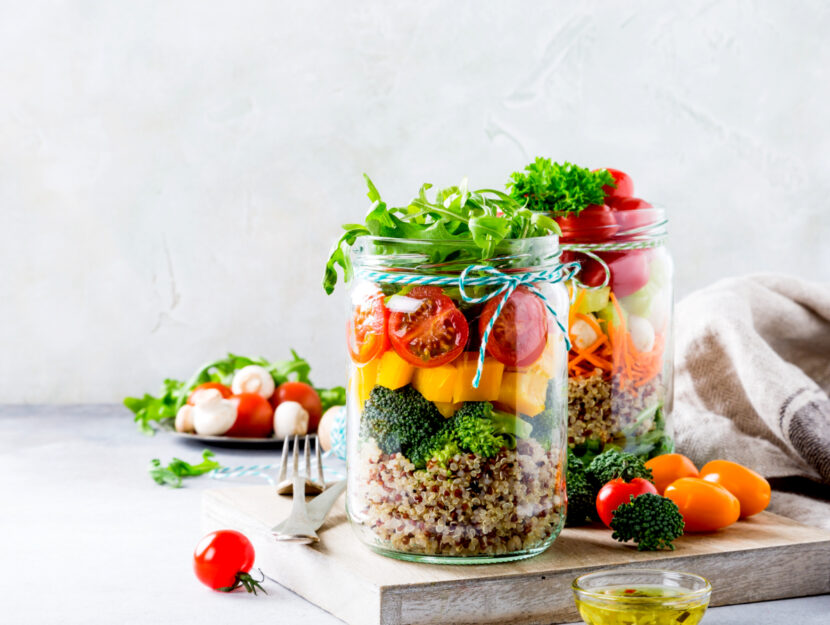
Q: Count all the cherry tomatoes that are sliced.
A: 3